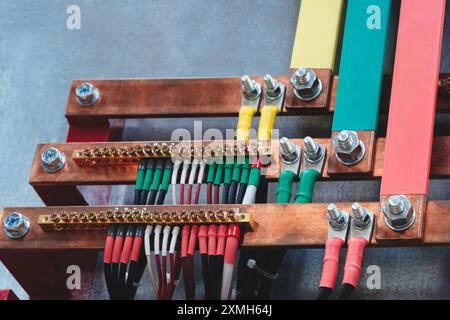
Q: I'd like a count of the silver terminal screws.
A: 12